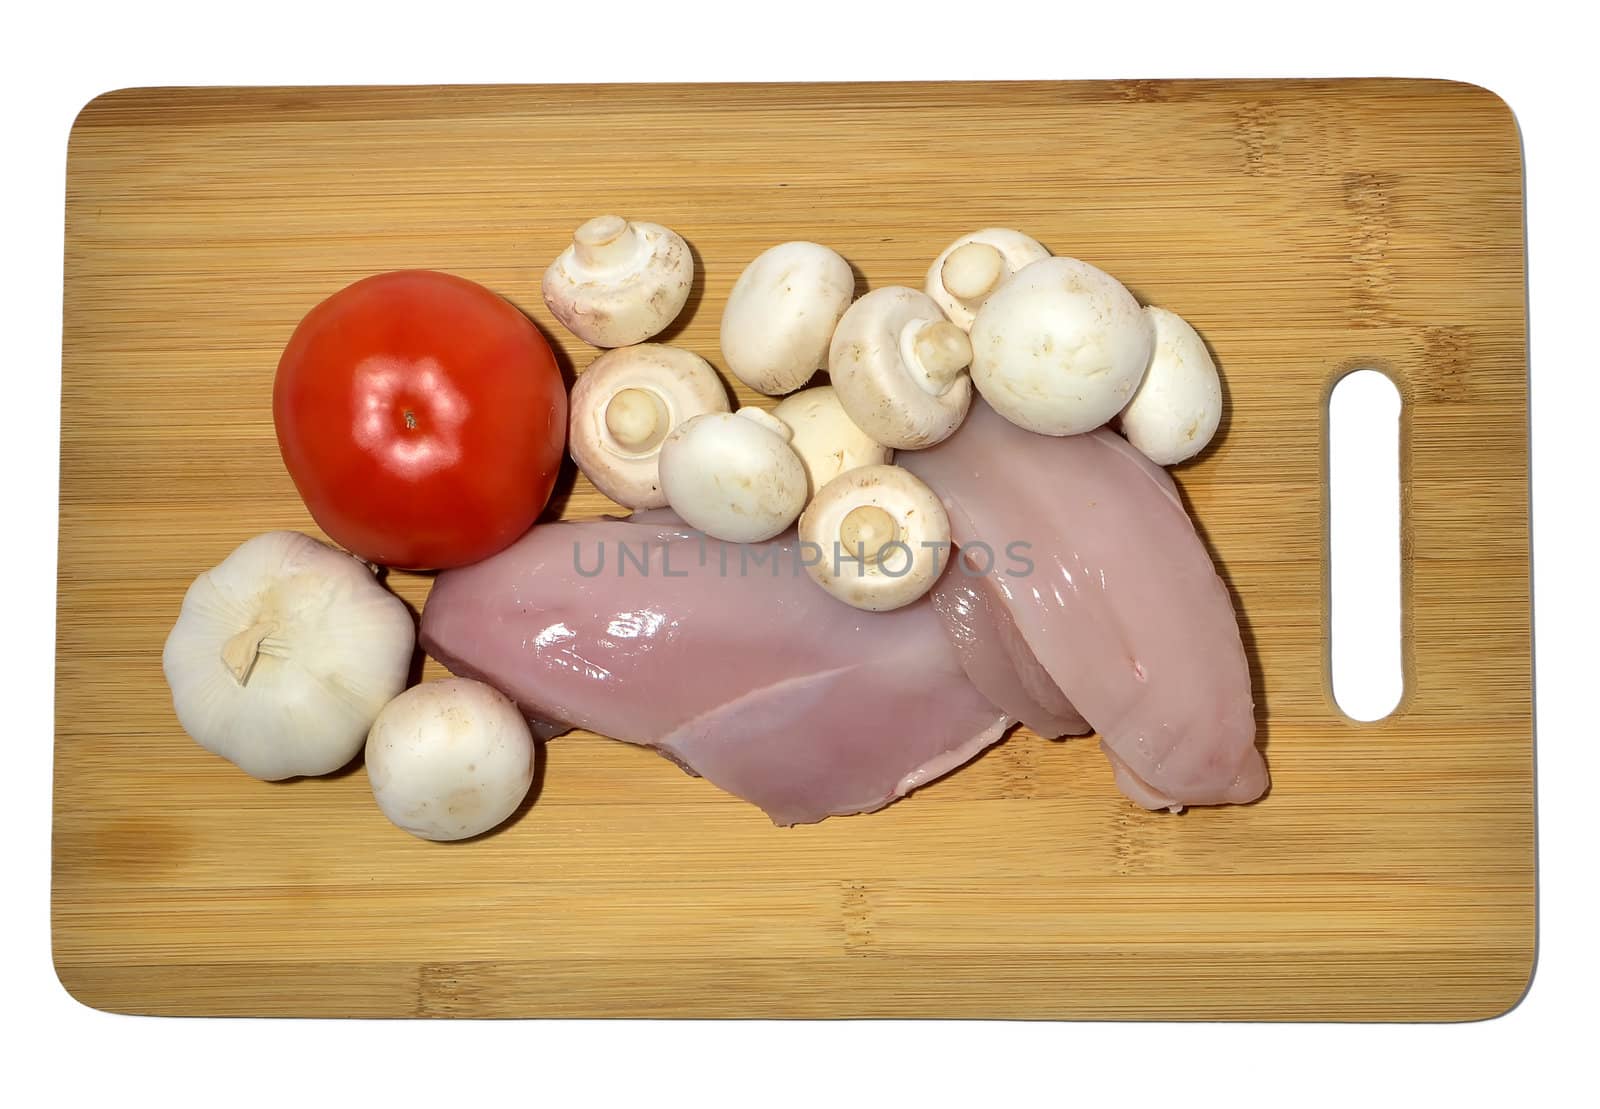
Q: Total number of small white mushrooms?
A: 11